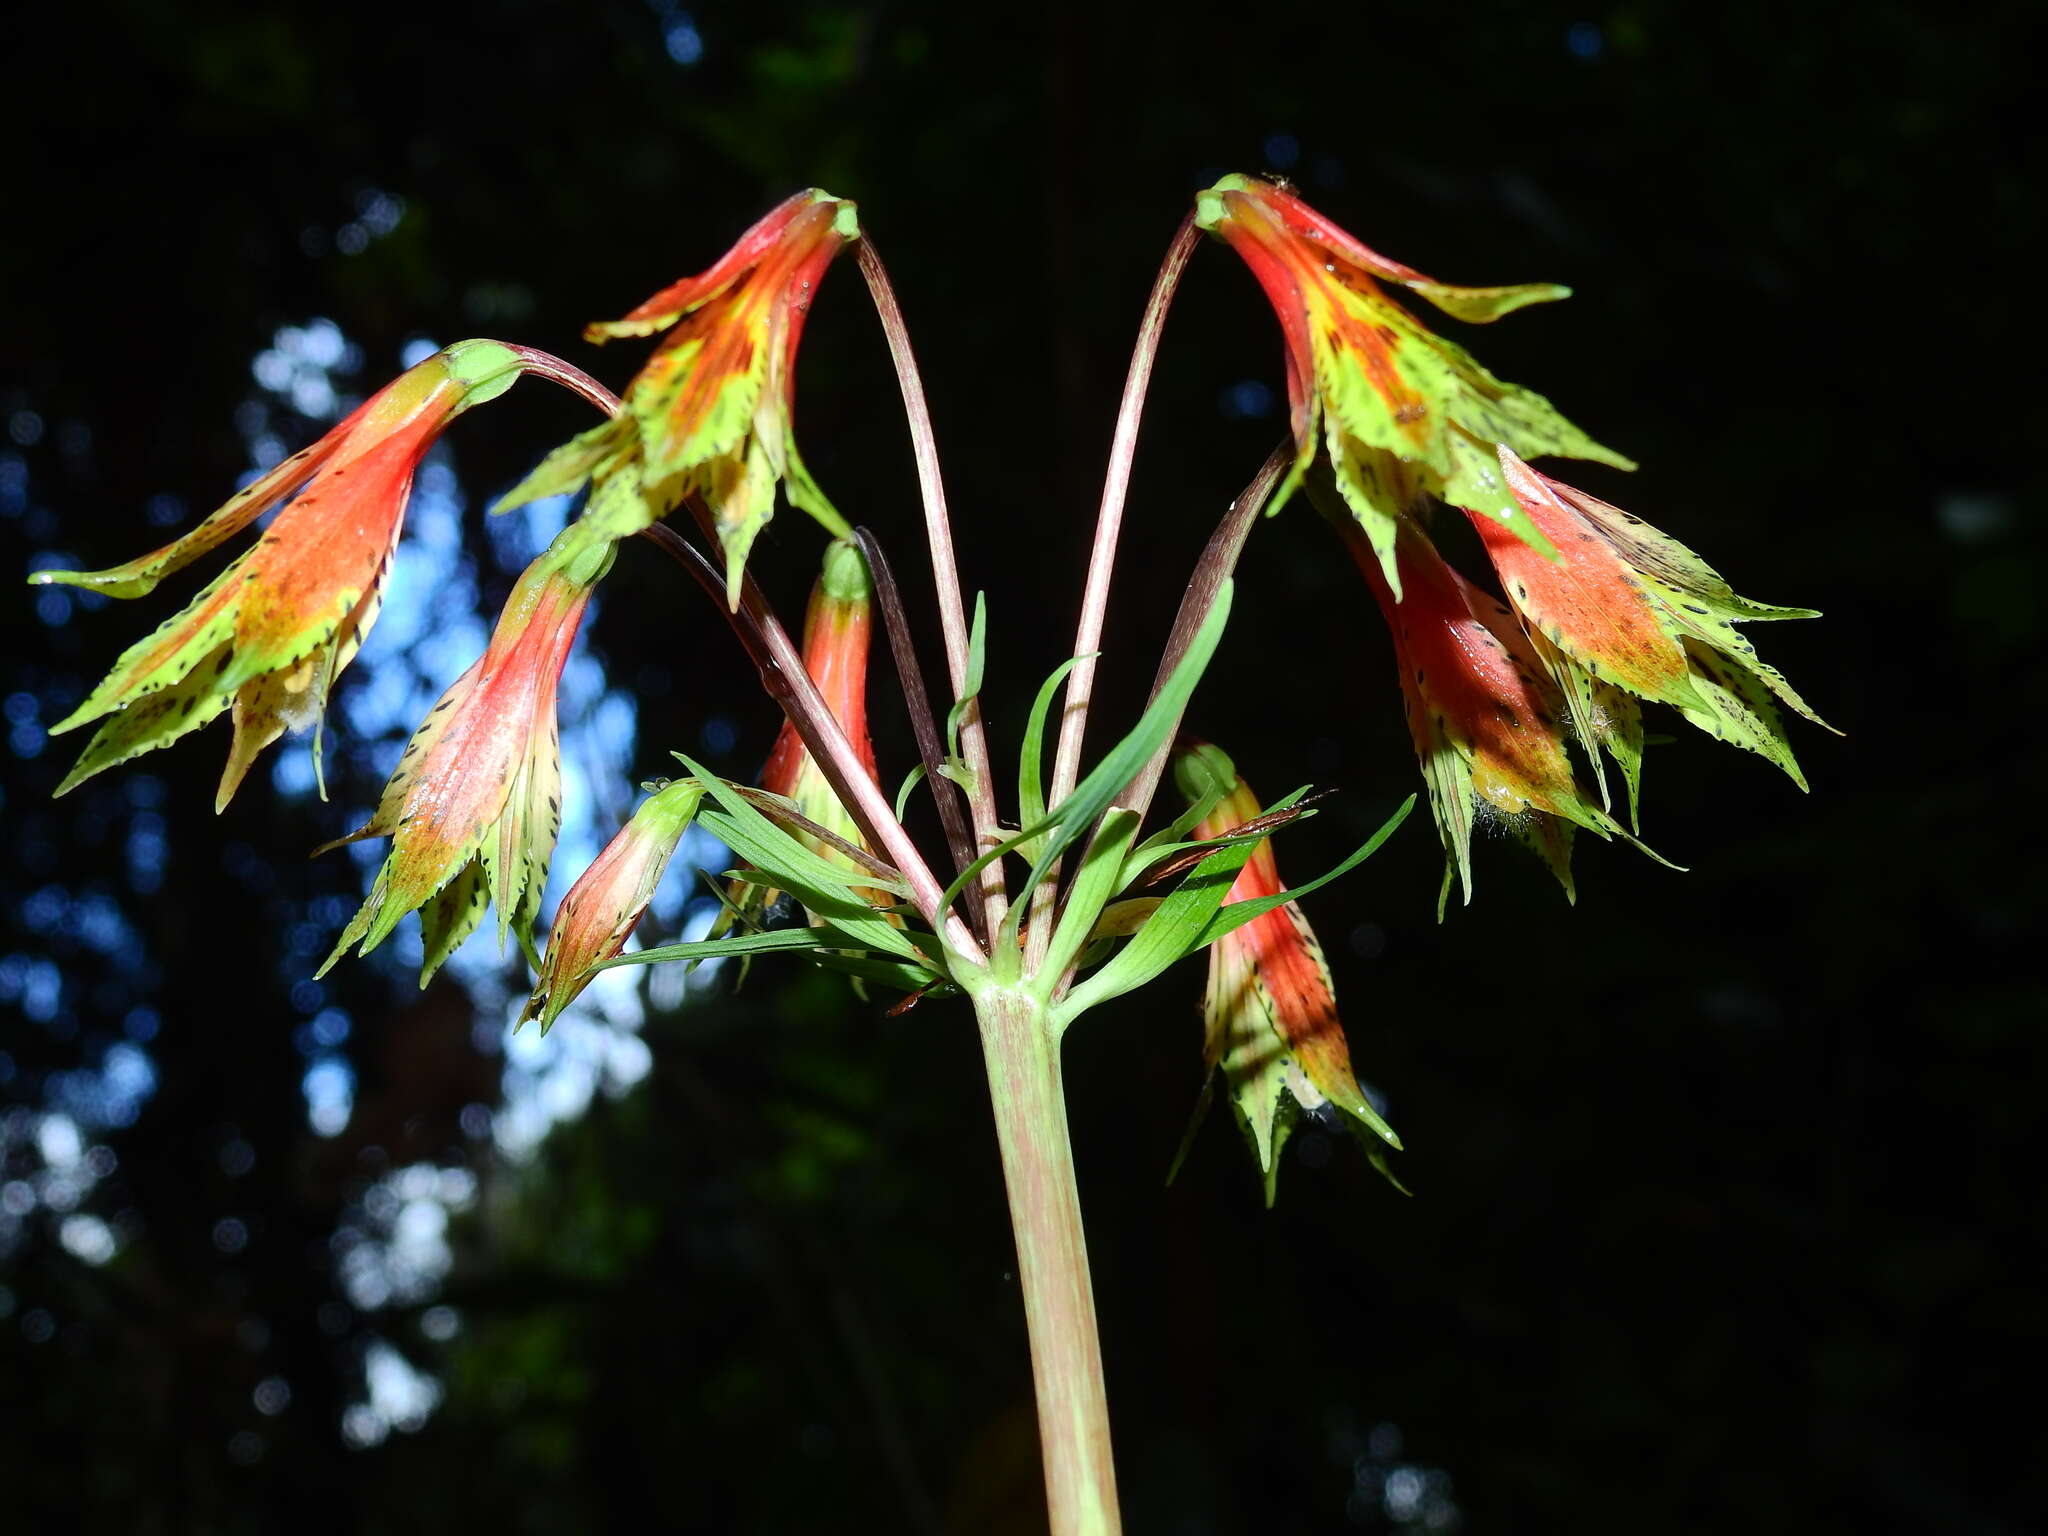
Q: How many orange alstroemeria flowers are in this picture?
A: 9